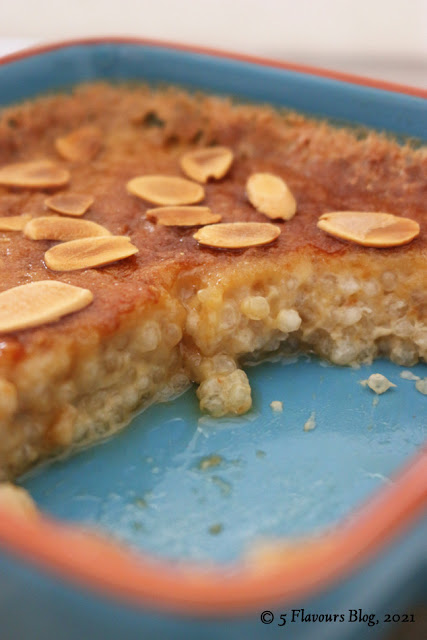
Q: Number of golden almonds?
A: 13